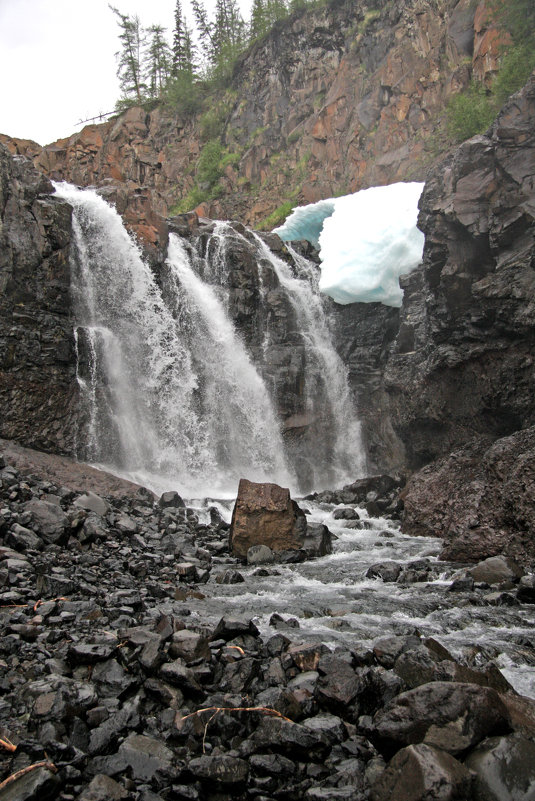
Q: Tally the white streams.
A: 3